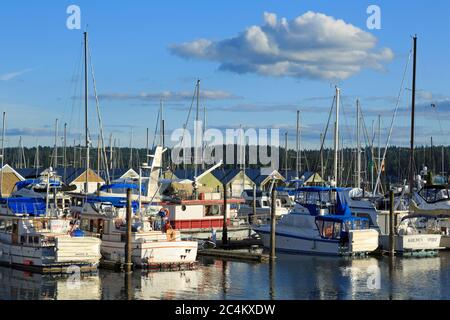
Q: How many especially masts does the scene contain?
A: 2